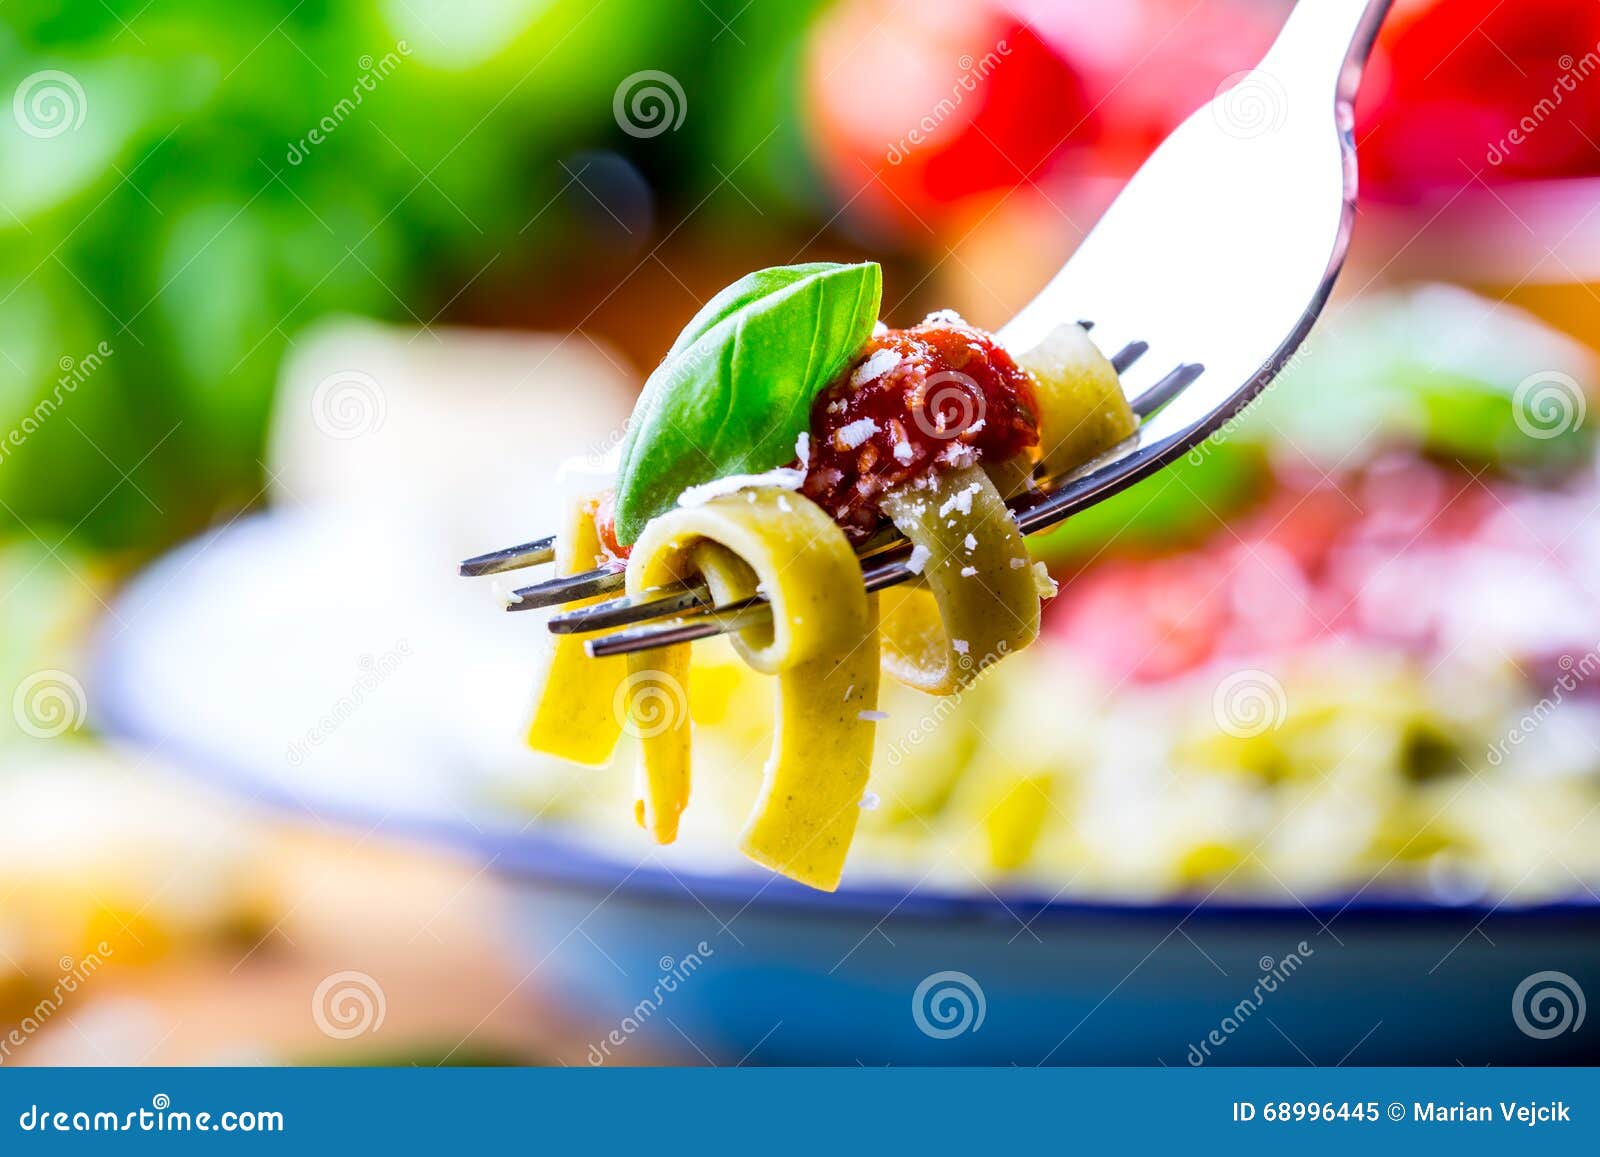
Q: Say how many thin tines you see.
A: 4